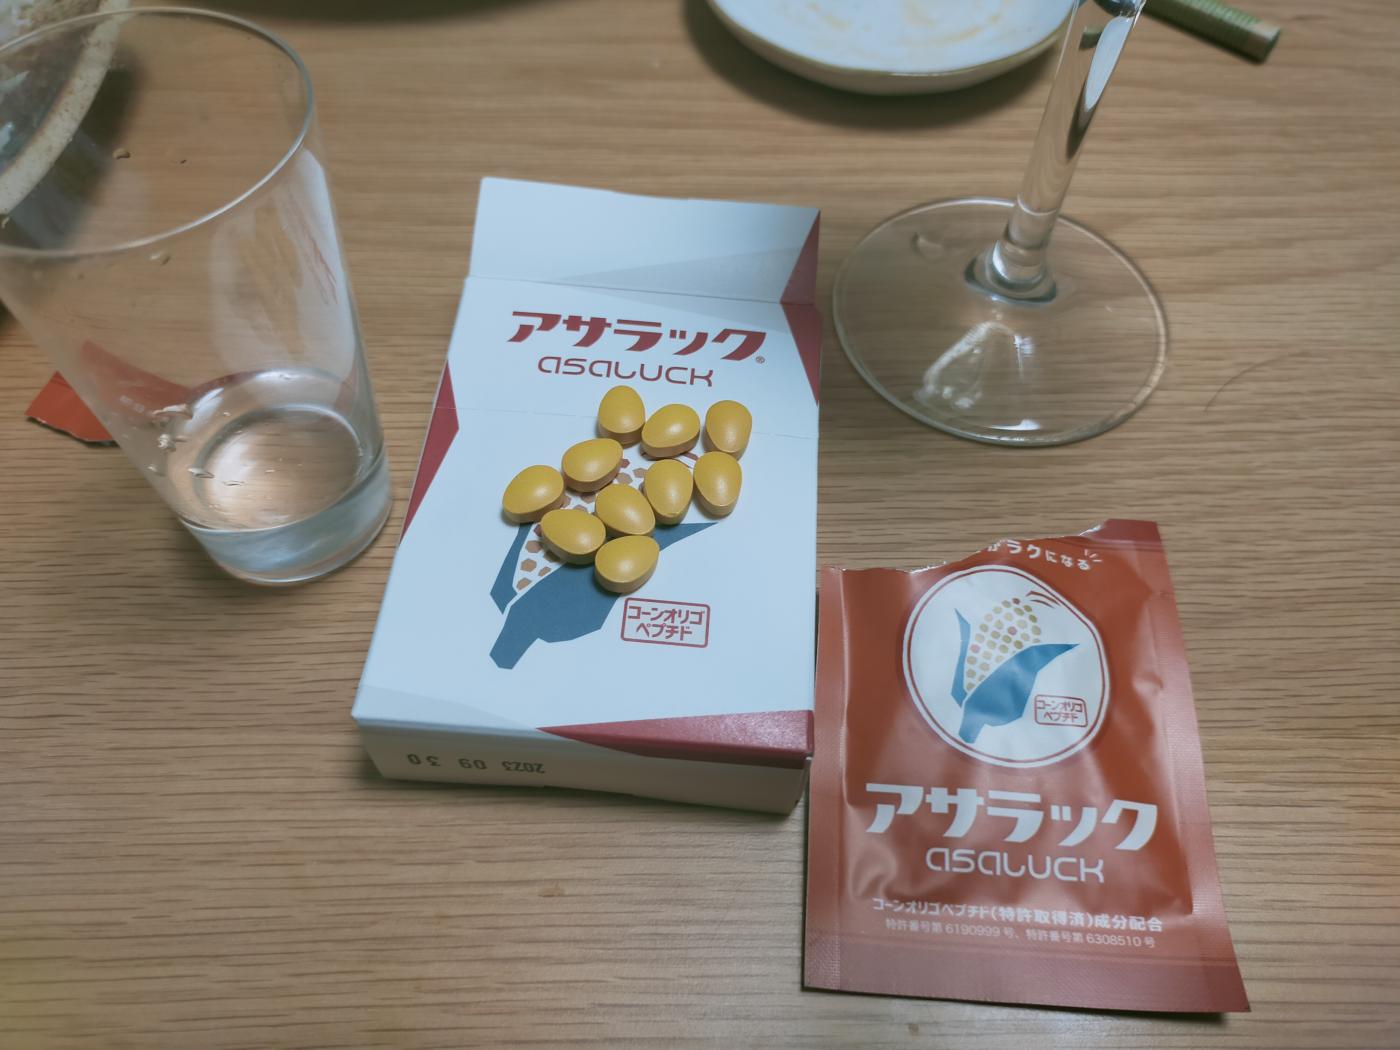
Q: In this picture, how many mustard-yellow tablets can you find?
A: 10